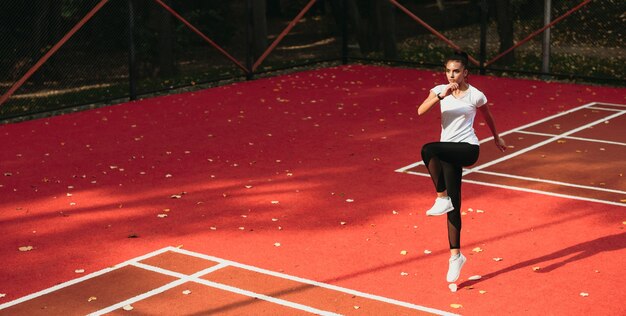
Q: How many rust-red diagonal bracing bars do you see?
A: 5